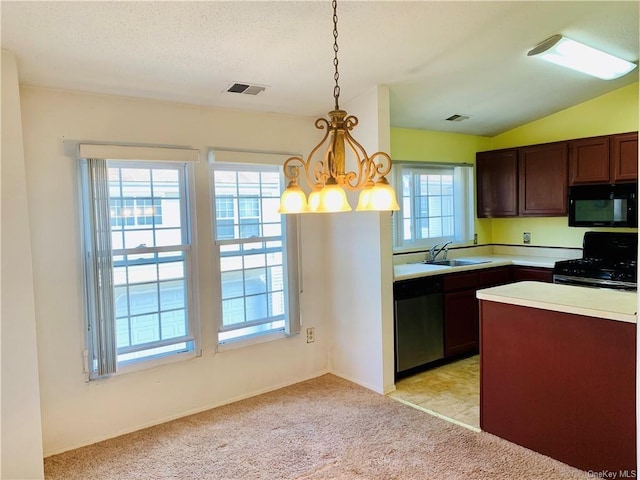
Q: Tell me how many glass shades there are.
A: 5